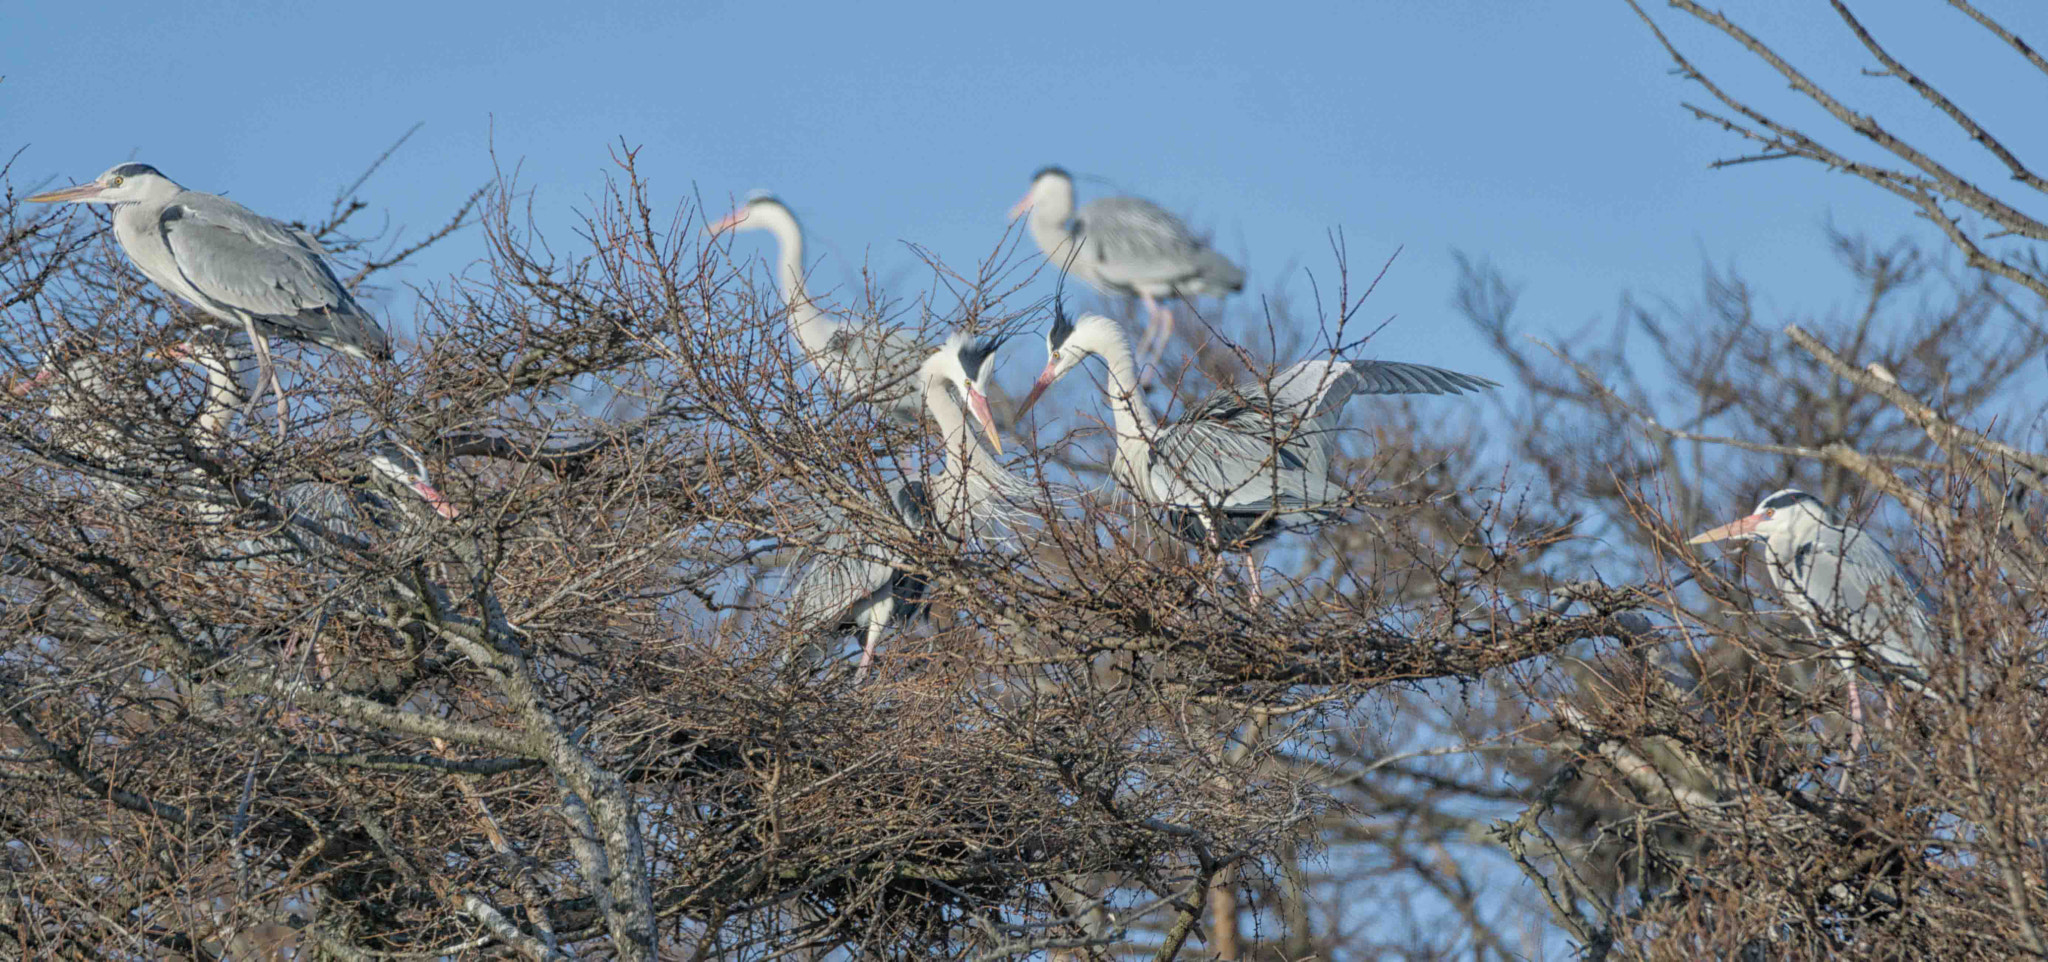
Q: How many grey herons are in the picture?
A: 9